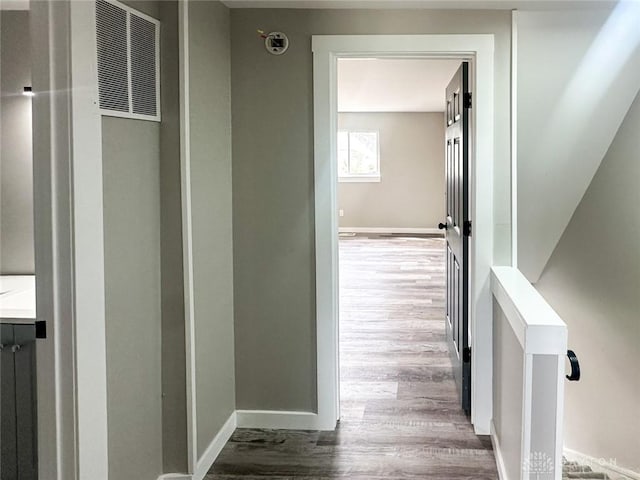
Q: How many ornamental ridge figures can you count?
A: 0